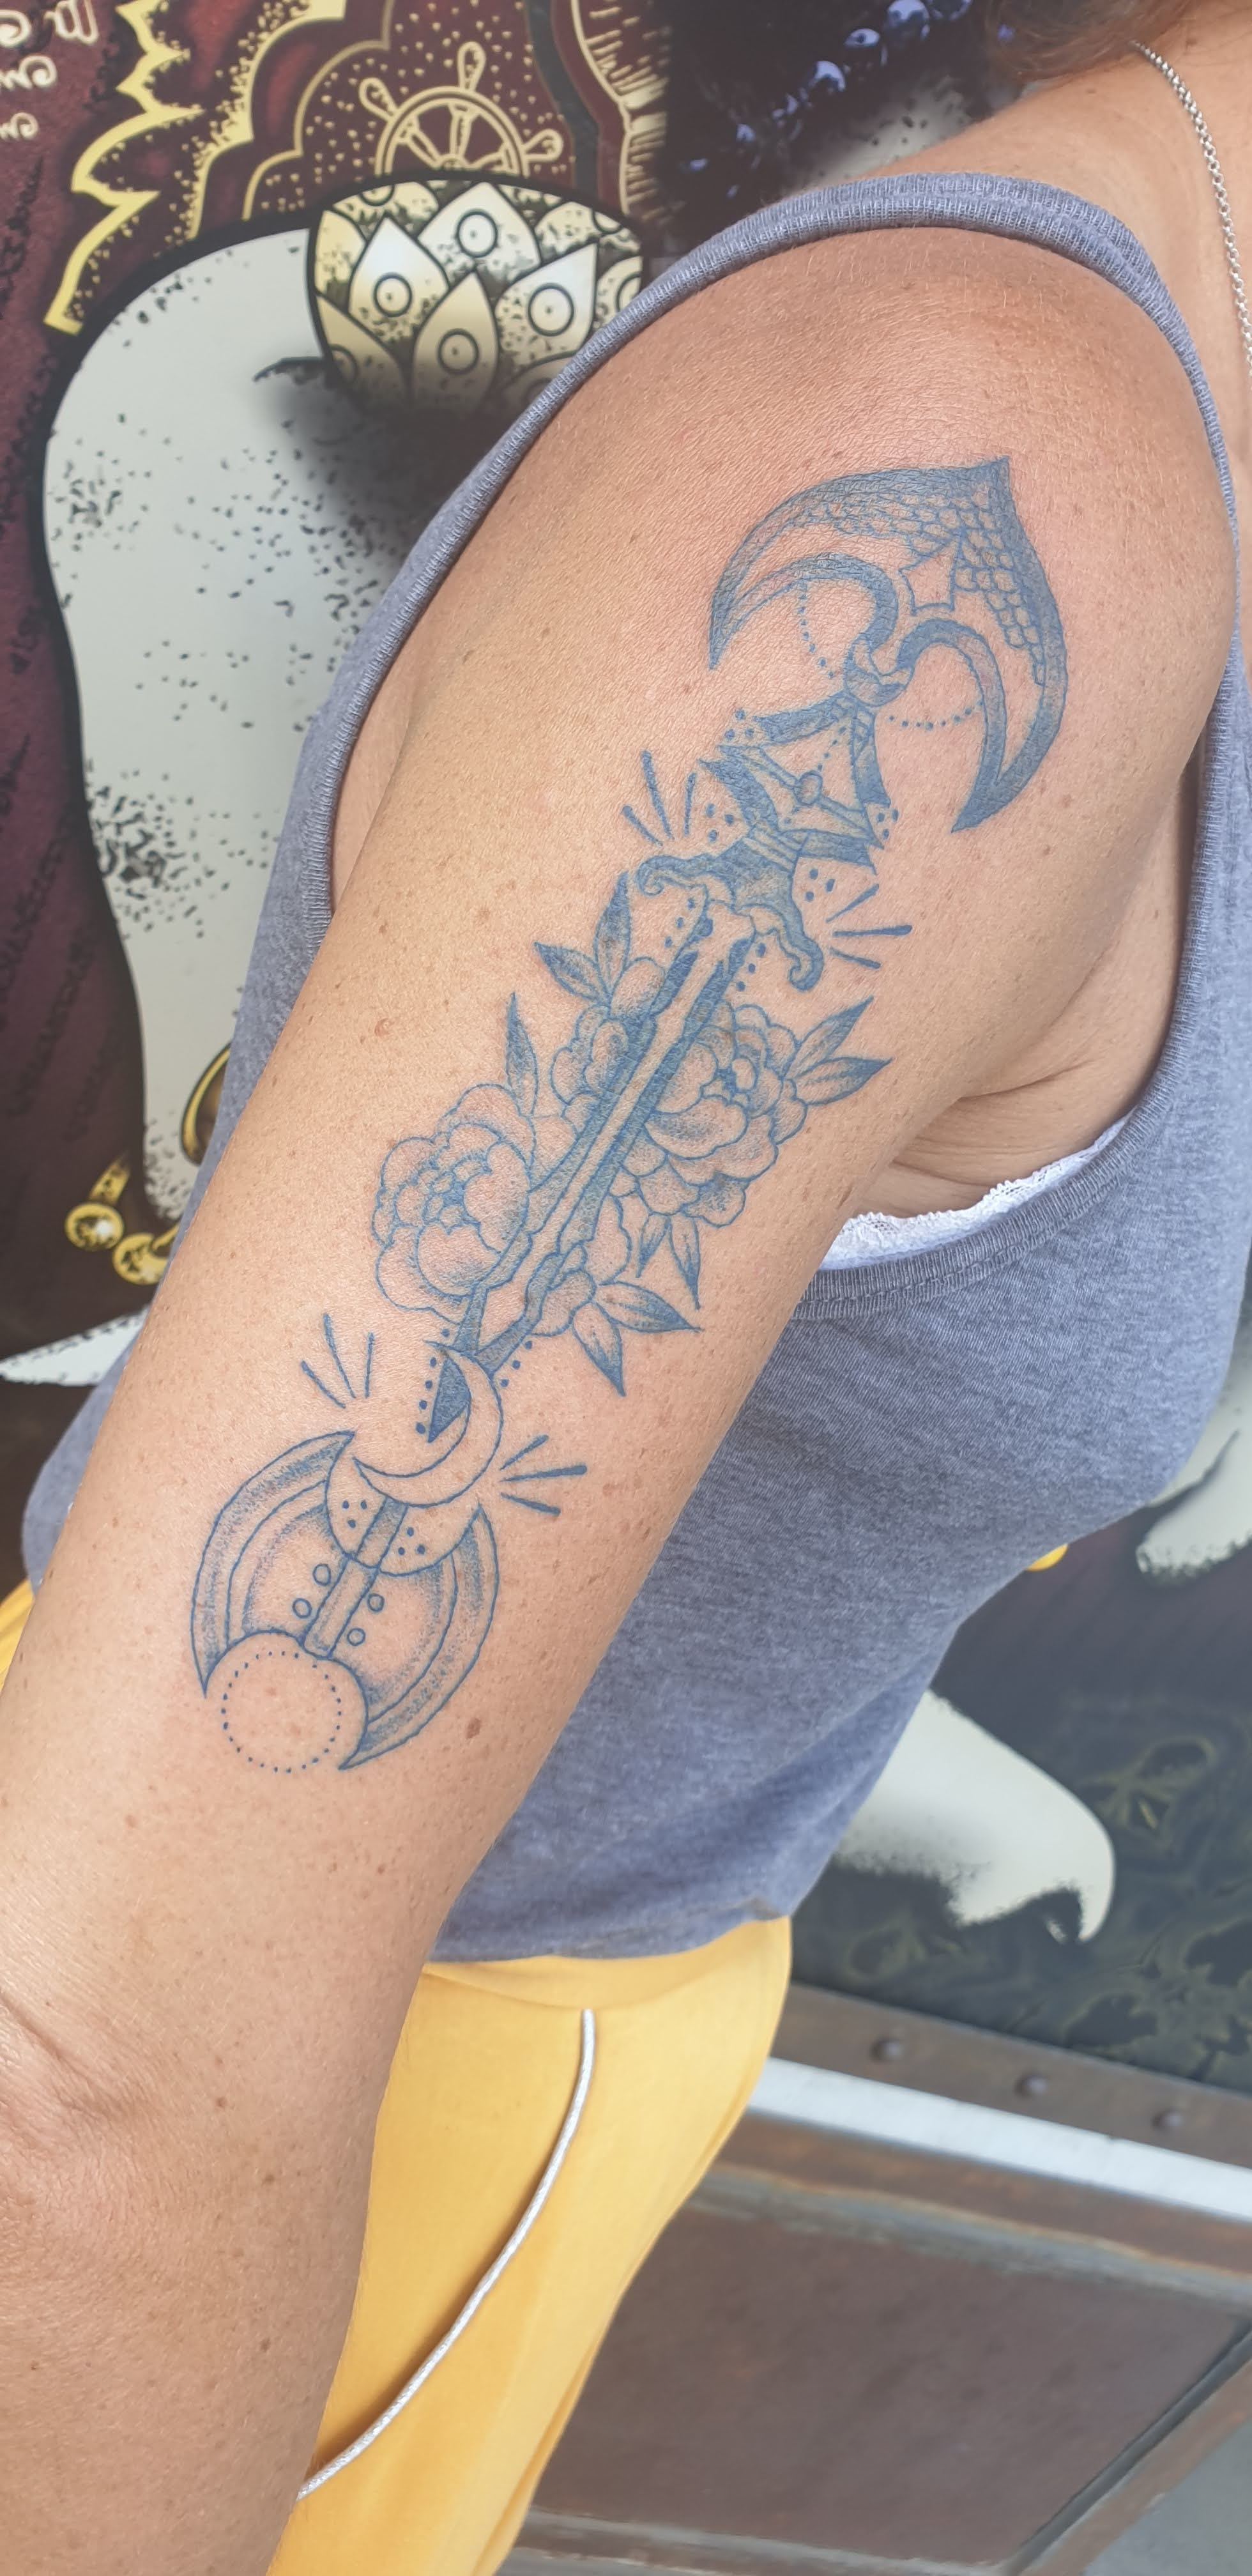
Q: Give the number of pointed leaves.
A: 9